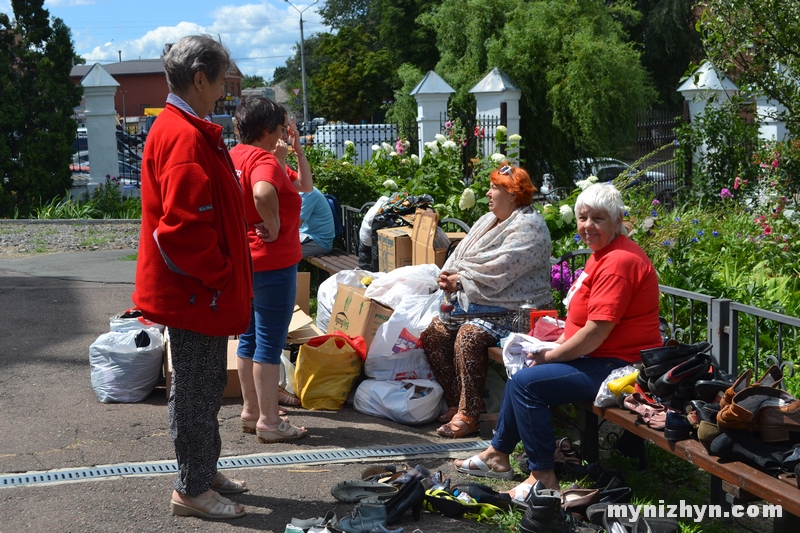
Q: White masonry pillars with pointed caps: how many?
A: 5